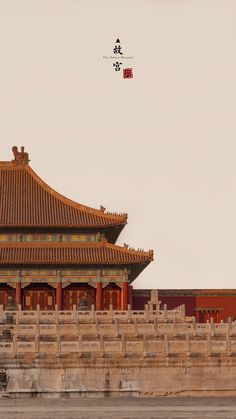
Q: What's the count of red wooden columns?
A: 4